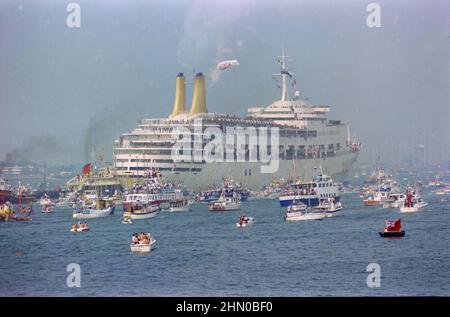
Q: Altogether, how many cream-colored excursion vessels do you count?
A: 1